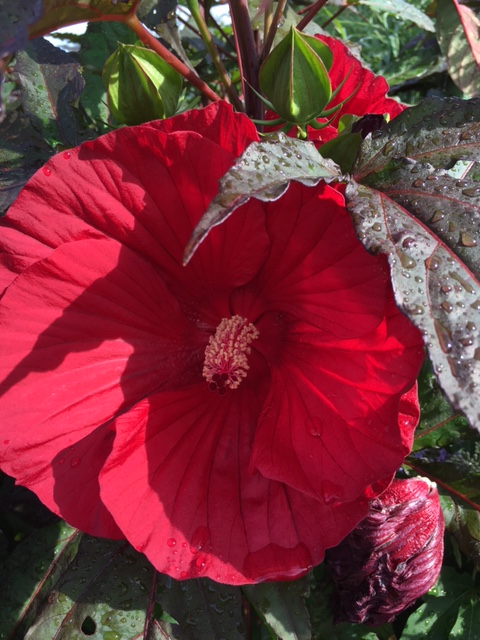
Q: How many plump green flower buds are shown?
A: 2